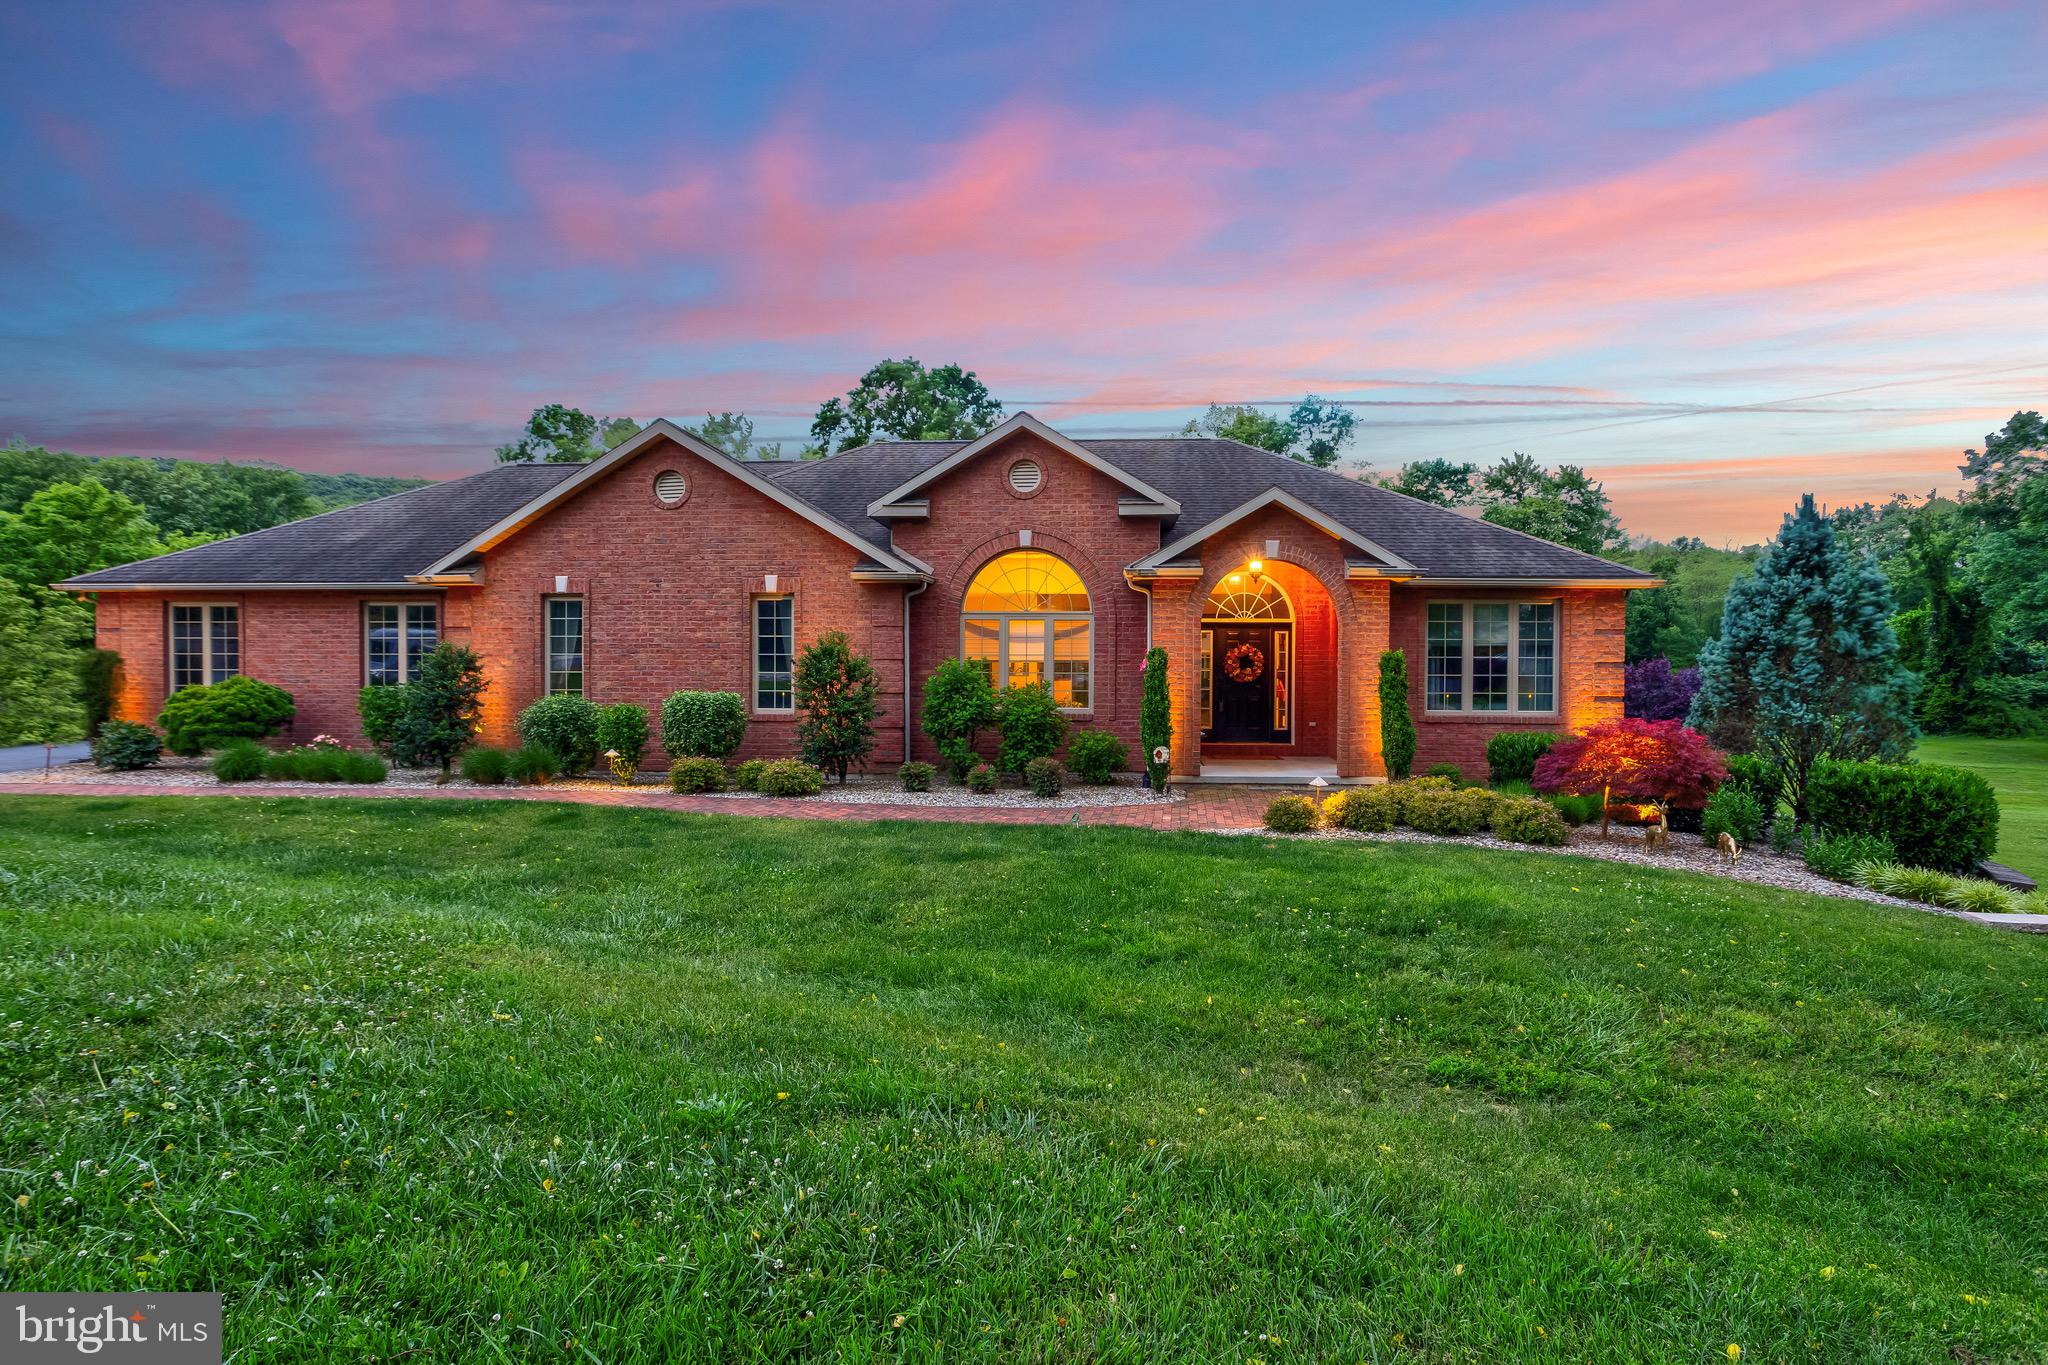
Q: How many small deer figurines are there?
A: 2